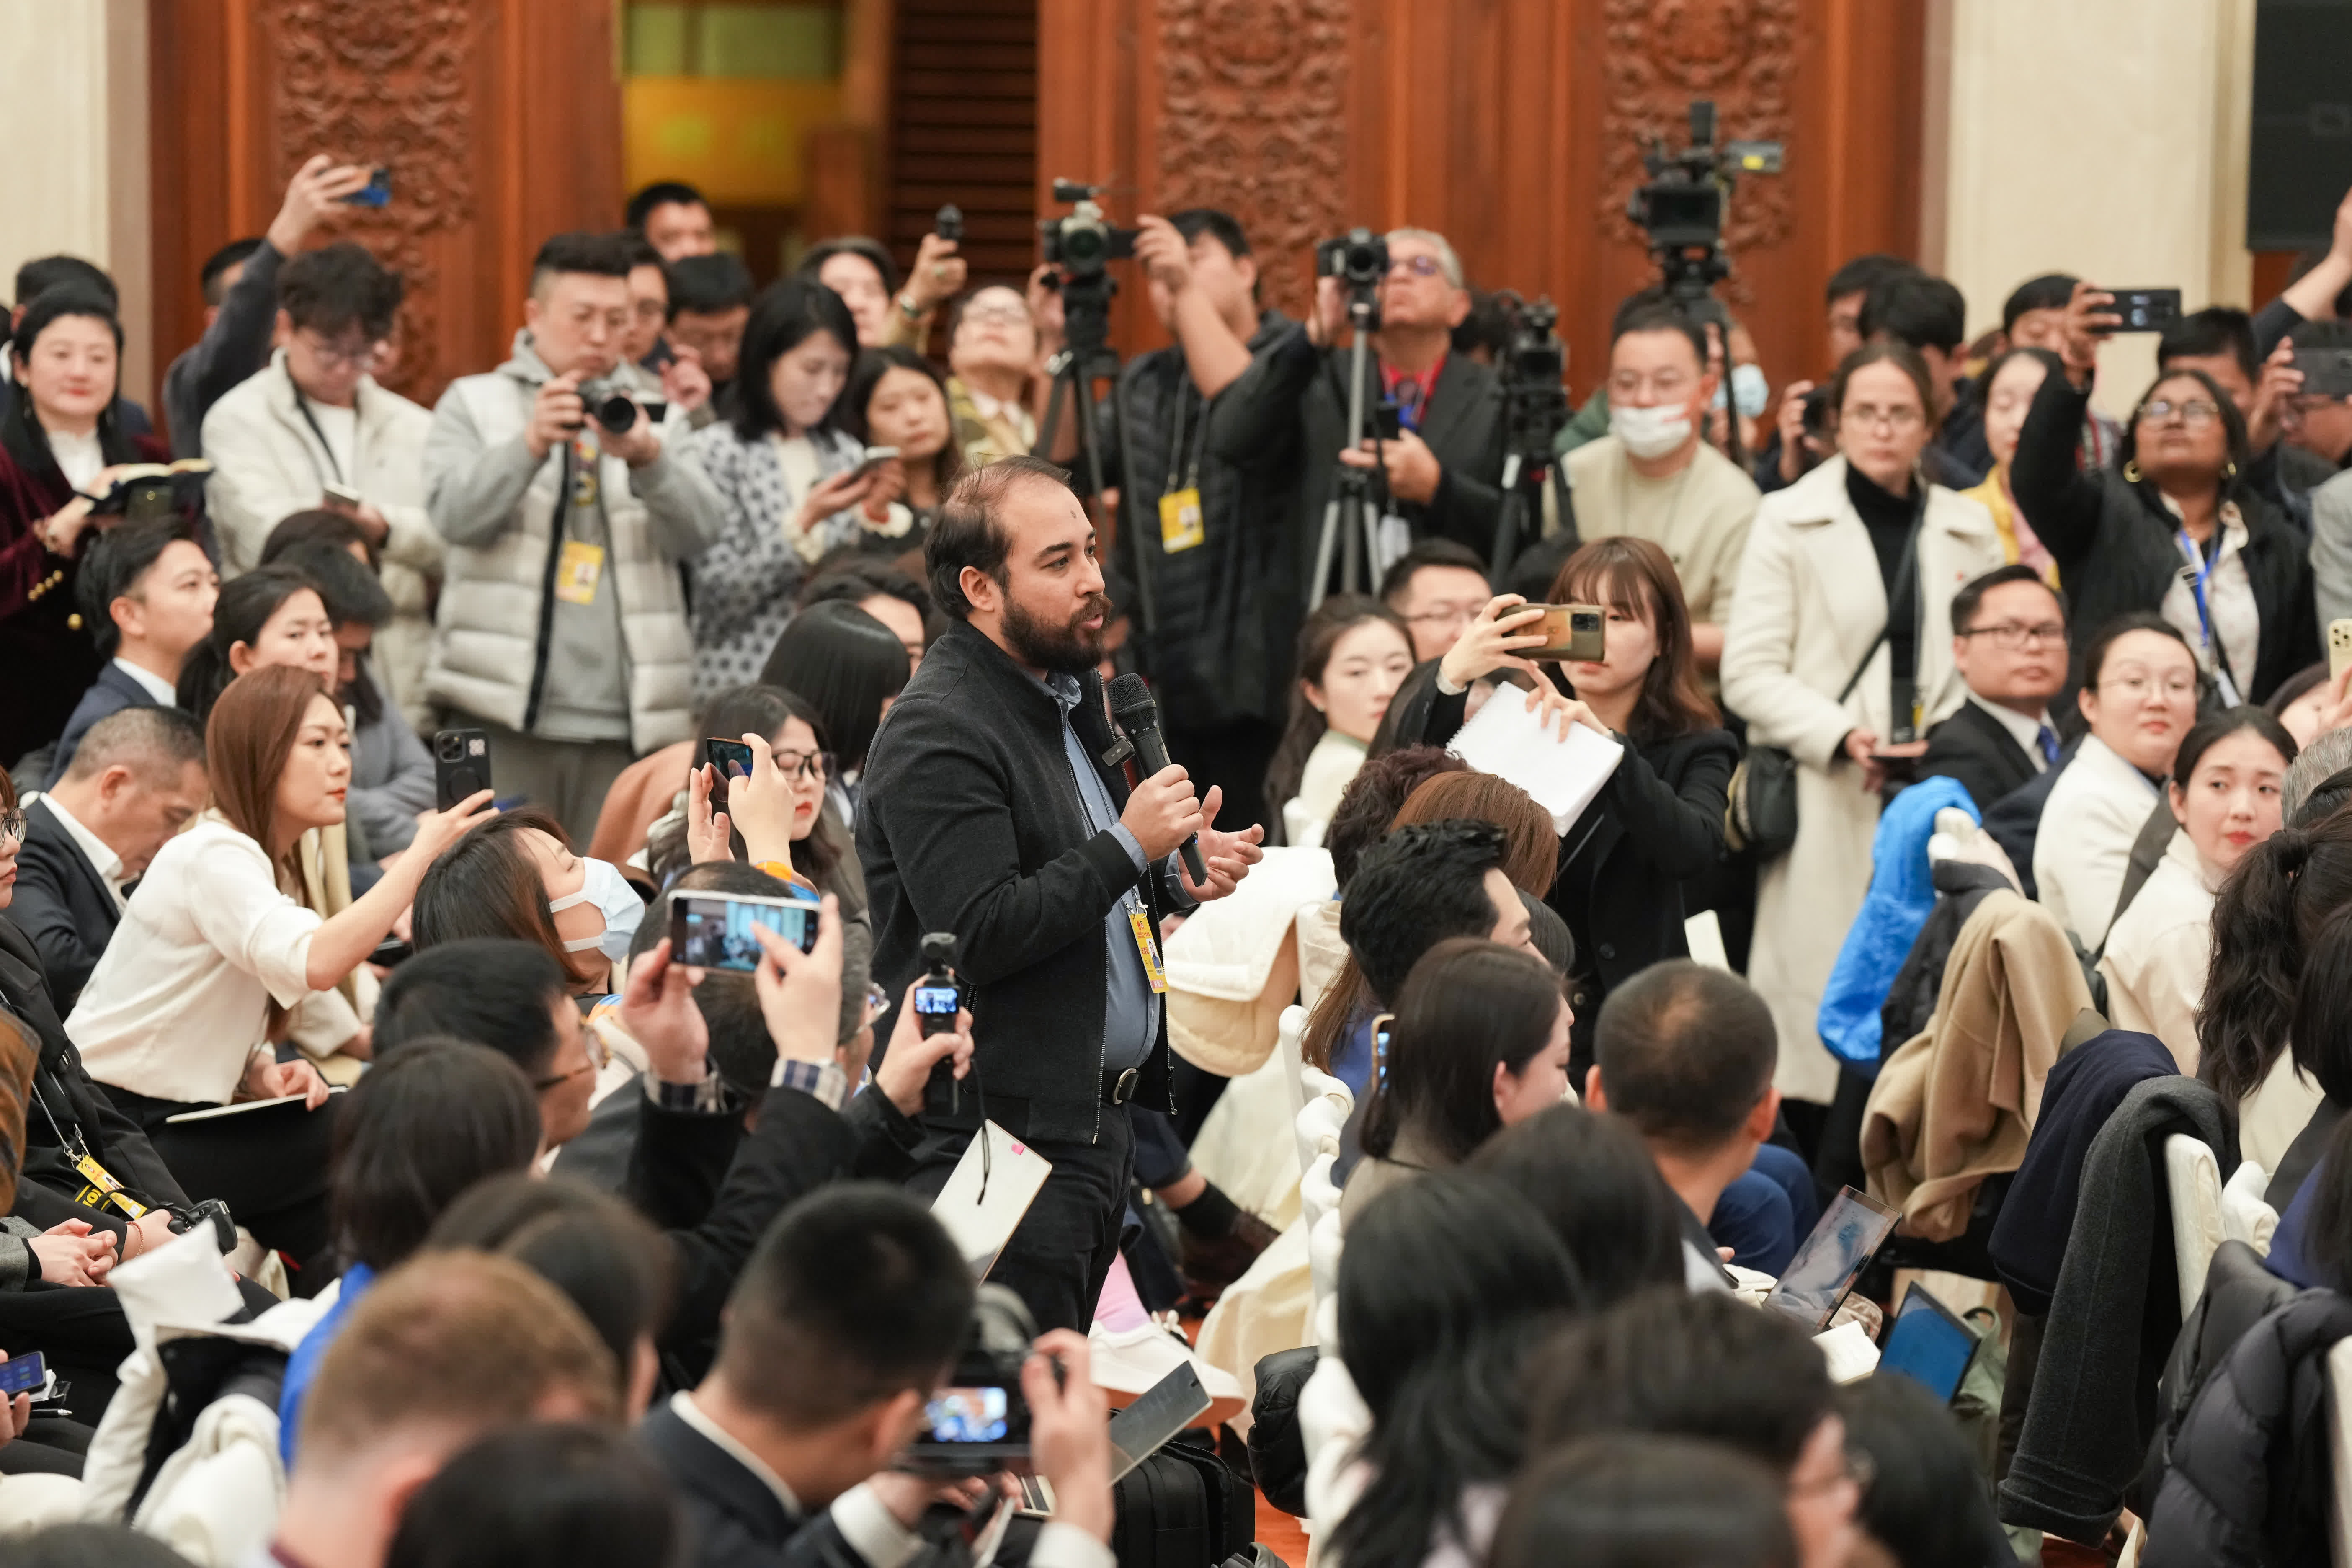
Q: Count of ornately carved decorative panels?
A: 3